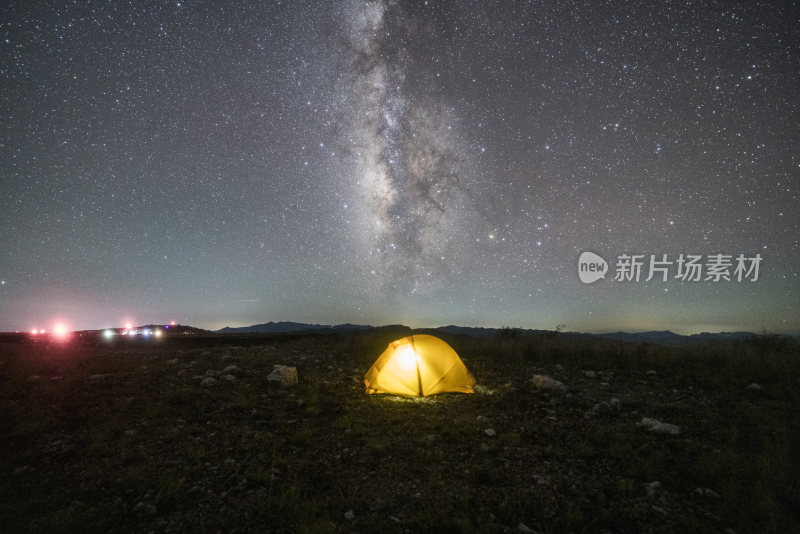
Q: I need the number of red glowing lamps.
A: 5